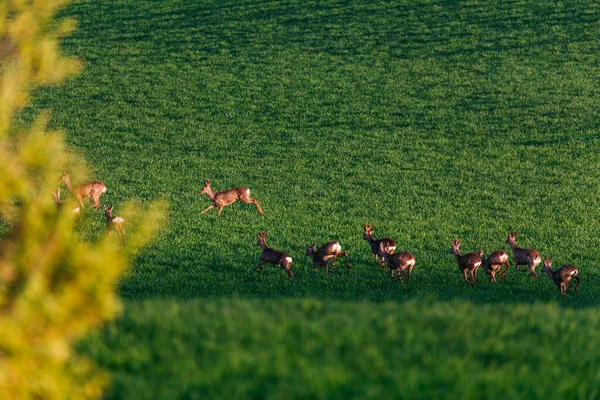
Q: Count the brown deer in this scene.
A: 12